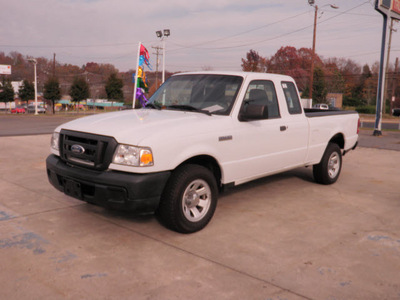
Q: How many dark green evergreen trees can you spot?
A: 5